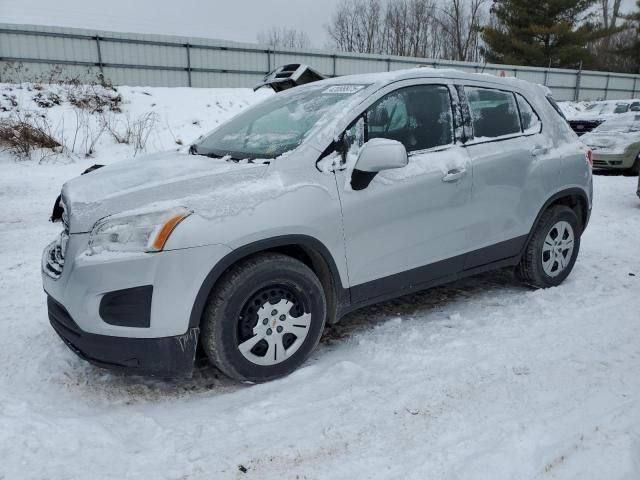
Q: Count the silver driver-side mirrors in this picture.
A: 1